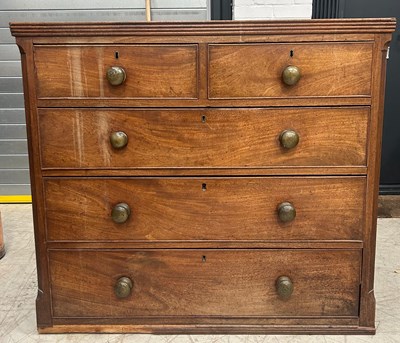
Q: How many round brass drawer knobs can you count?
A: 8